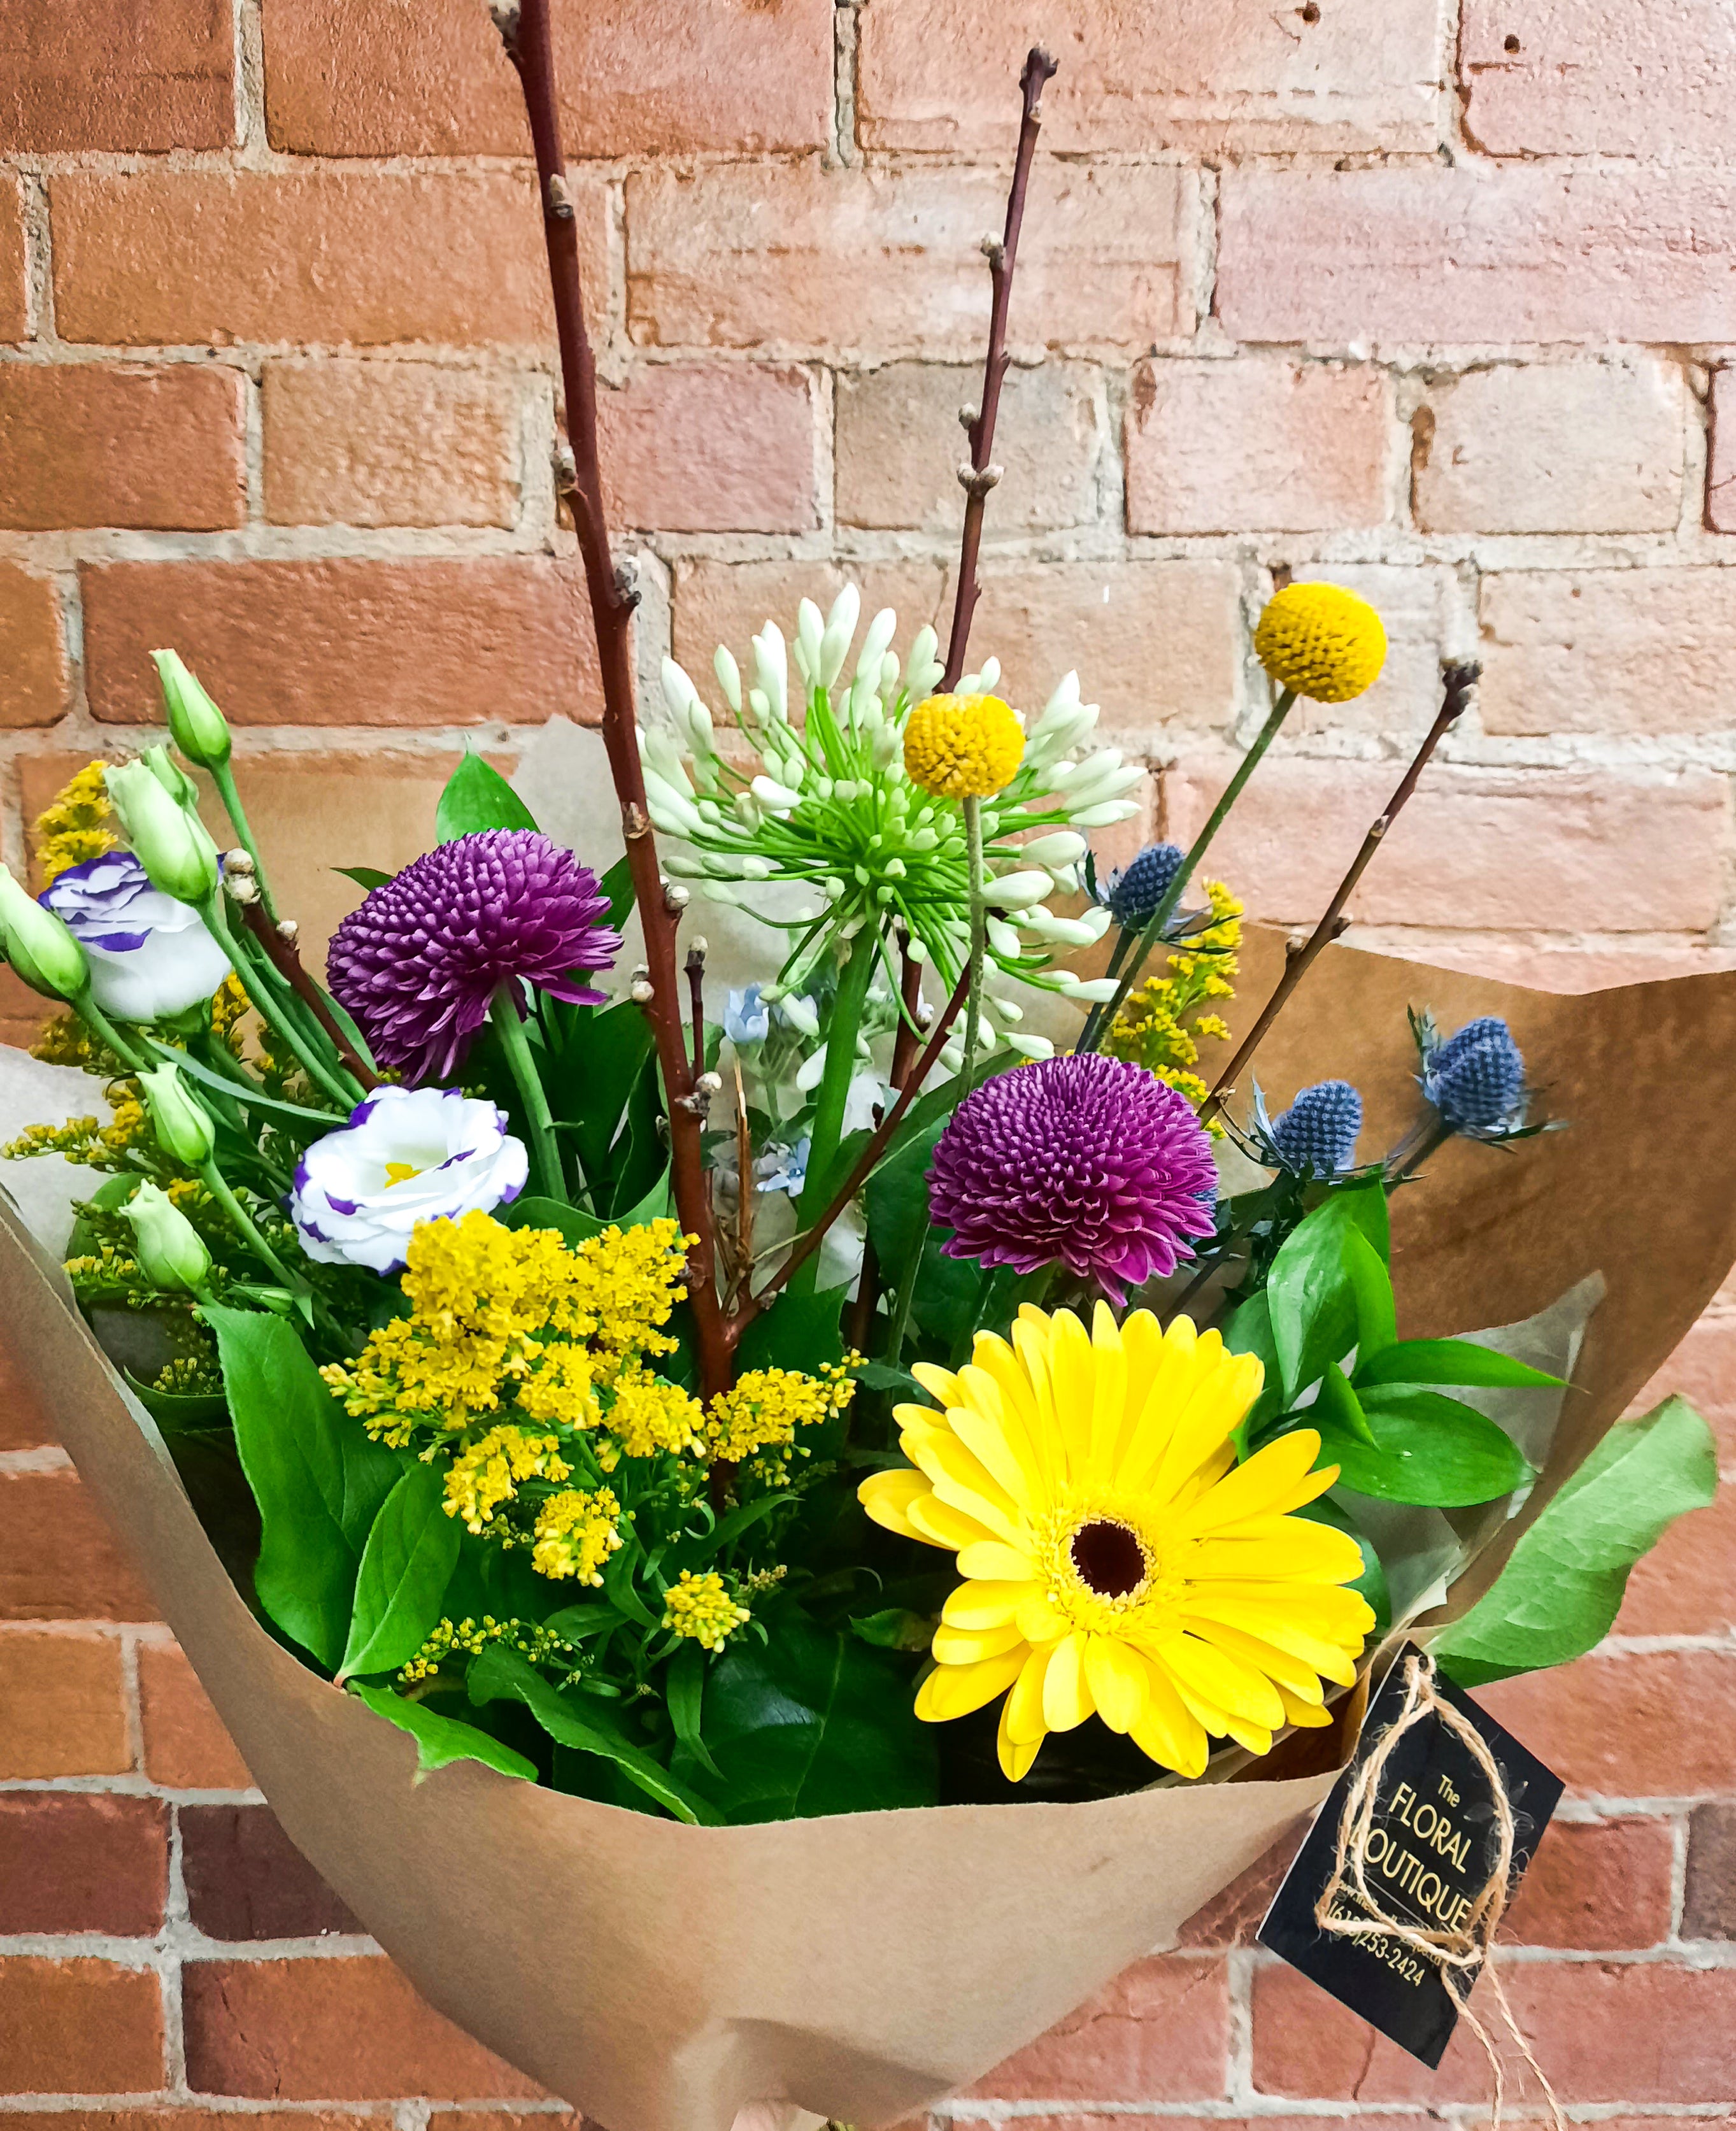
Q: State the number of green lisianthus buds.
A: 6